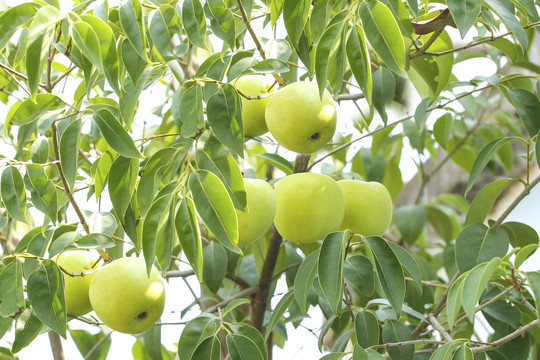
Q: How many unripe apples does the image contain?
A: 7